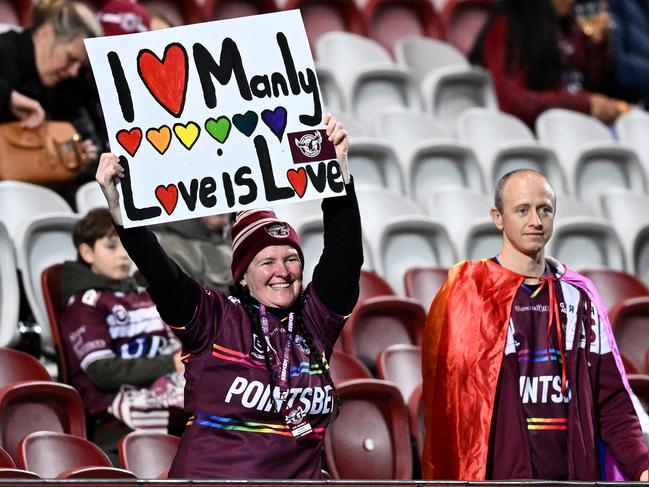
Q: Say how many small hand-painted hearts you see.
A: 8